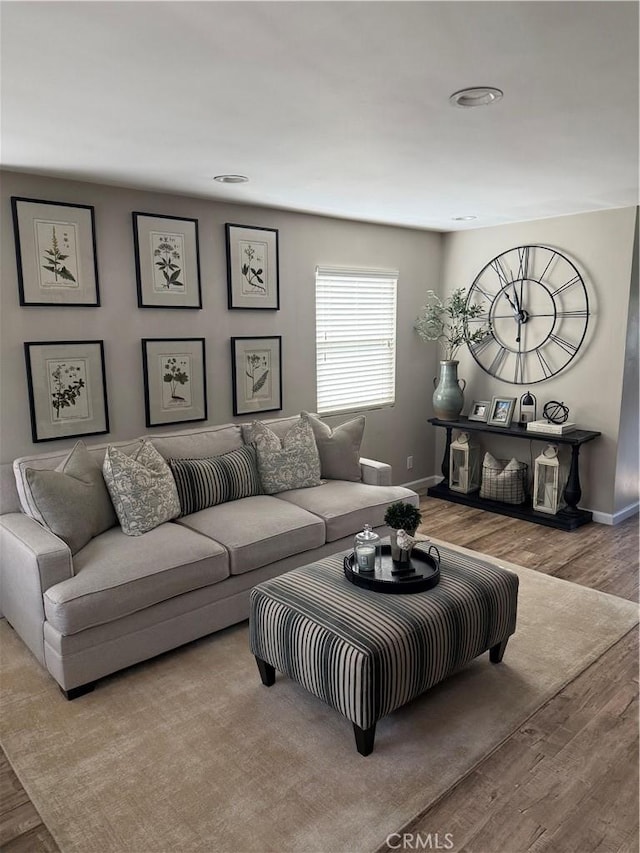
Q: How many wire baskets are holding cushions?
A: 1